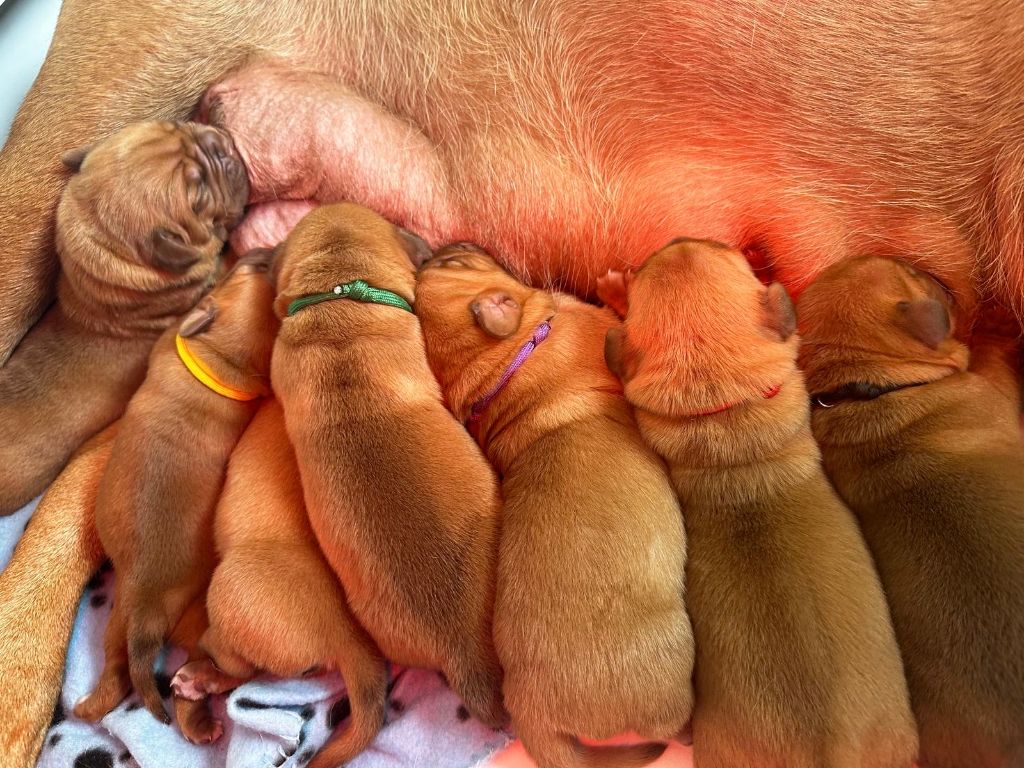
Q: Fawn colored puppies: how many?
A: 7